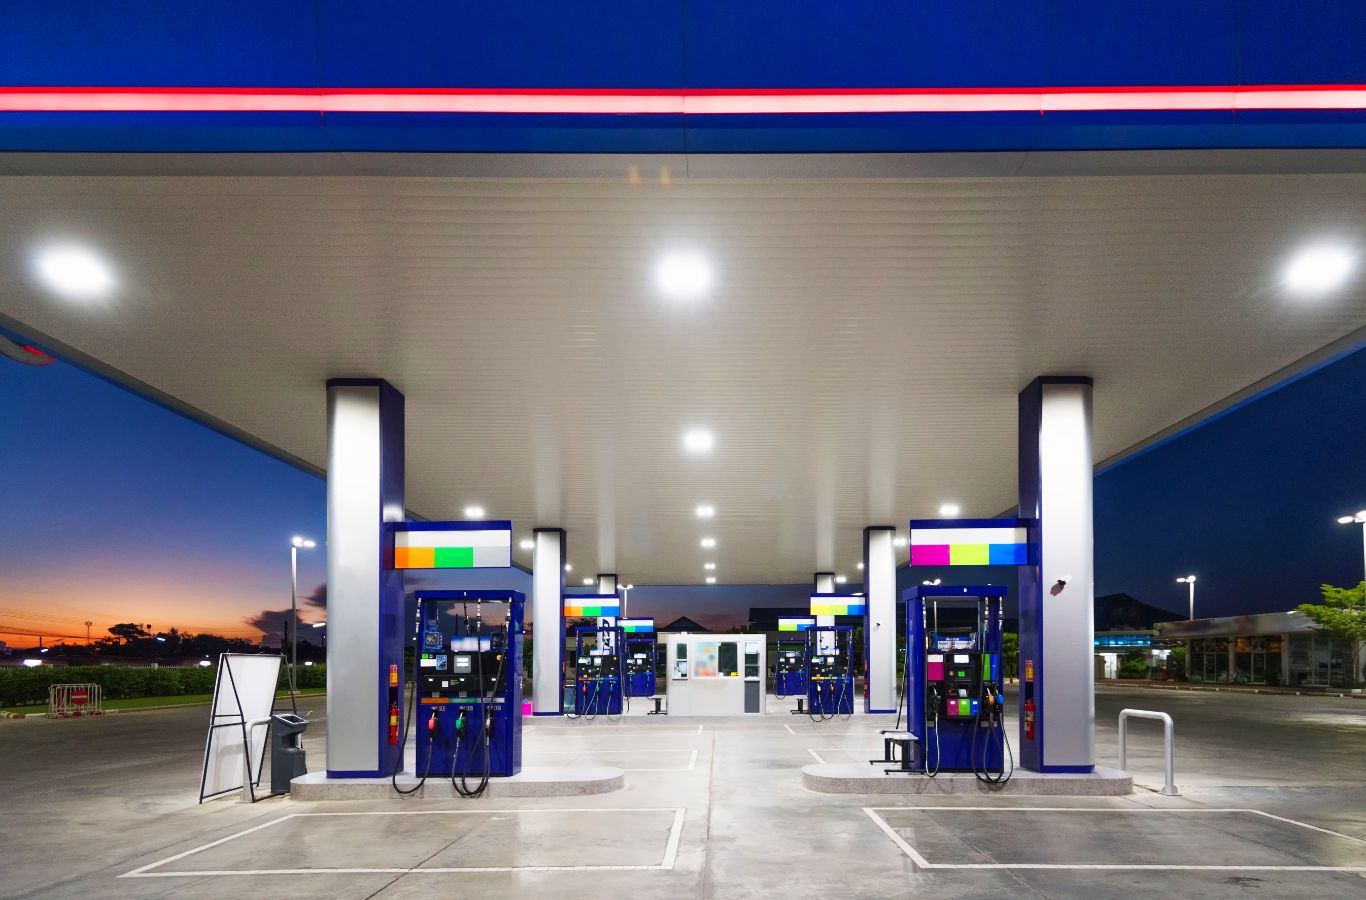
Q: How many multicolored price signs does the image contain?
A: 6